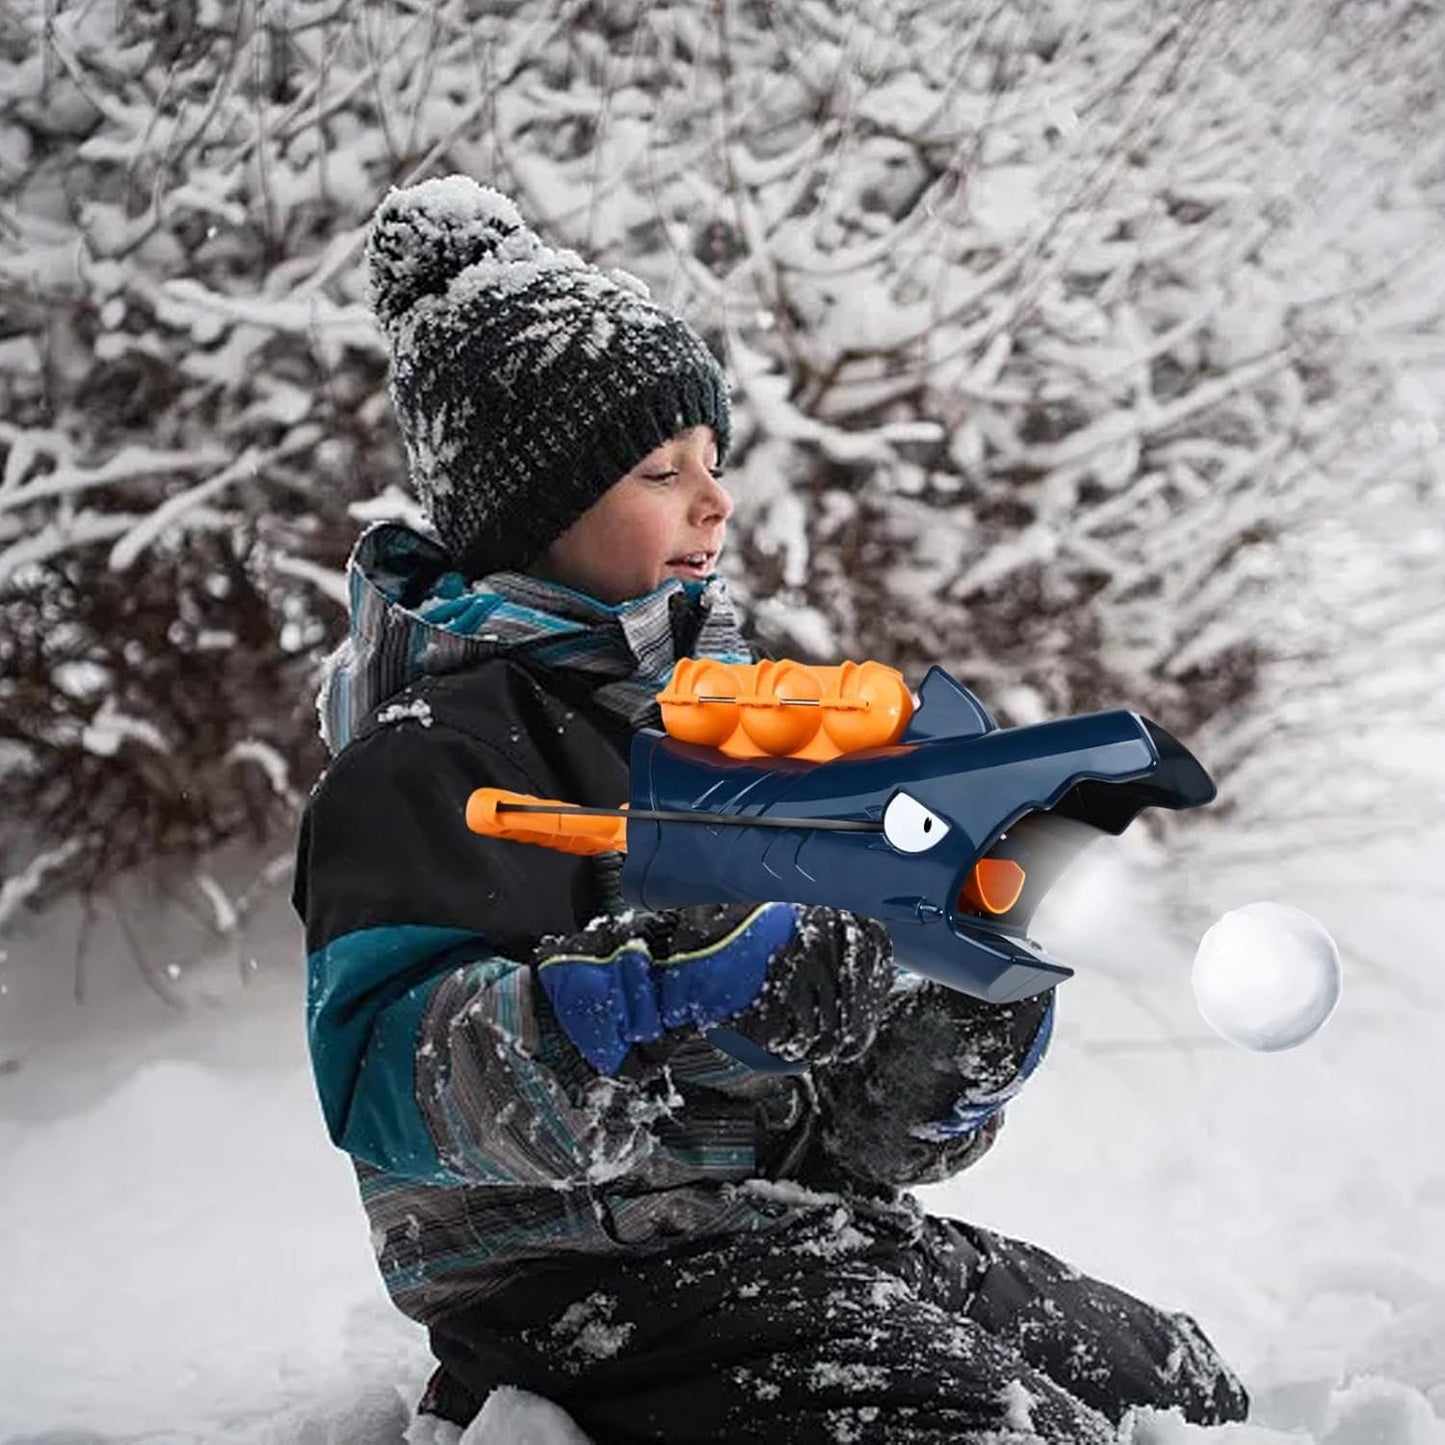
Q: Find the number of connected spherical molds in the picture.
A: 3